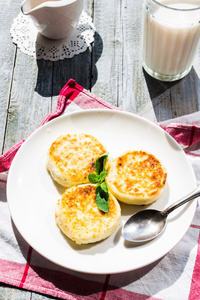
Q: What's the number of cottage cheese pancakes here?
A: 3